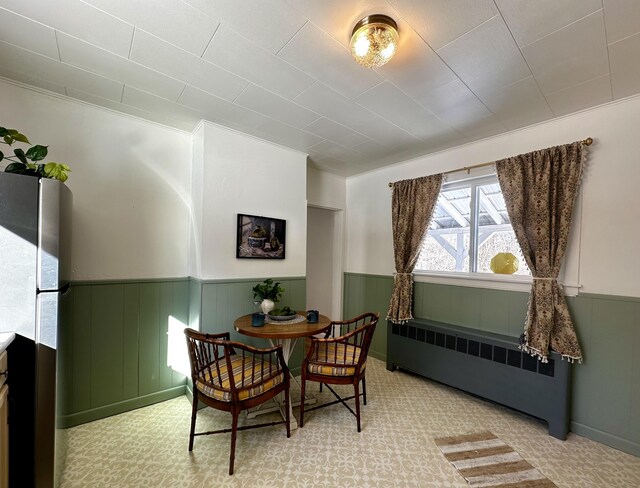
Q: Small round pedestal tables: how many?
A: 1